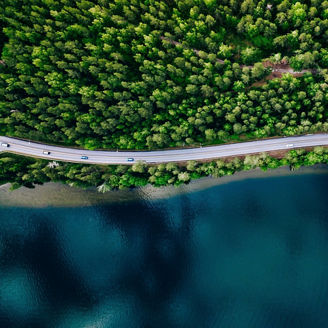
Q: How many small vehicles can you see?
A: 5